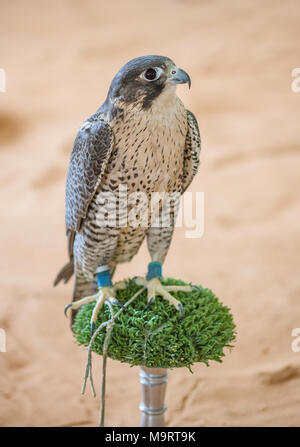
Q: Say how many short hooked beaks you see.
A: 1